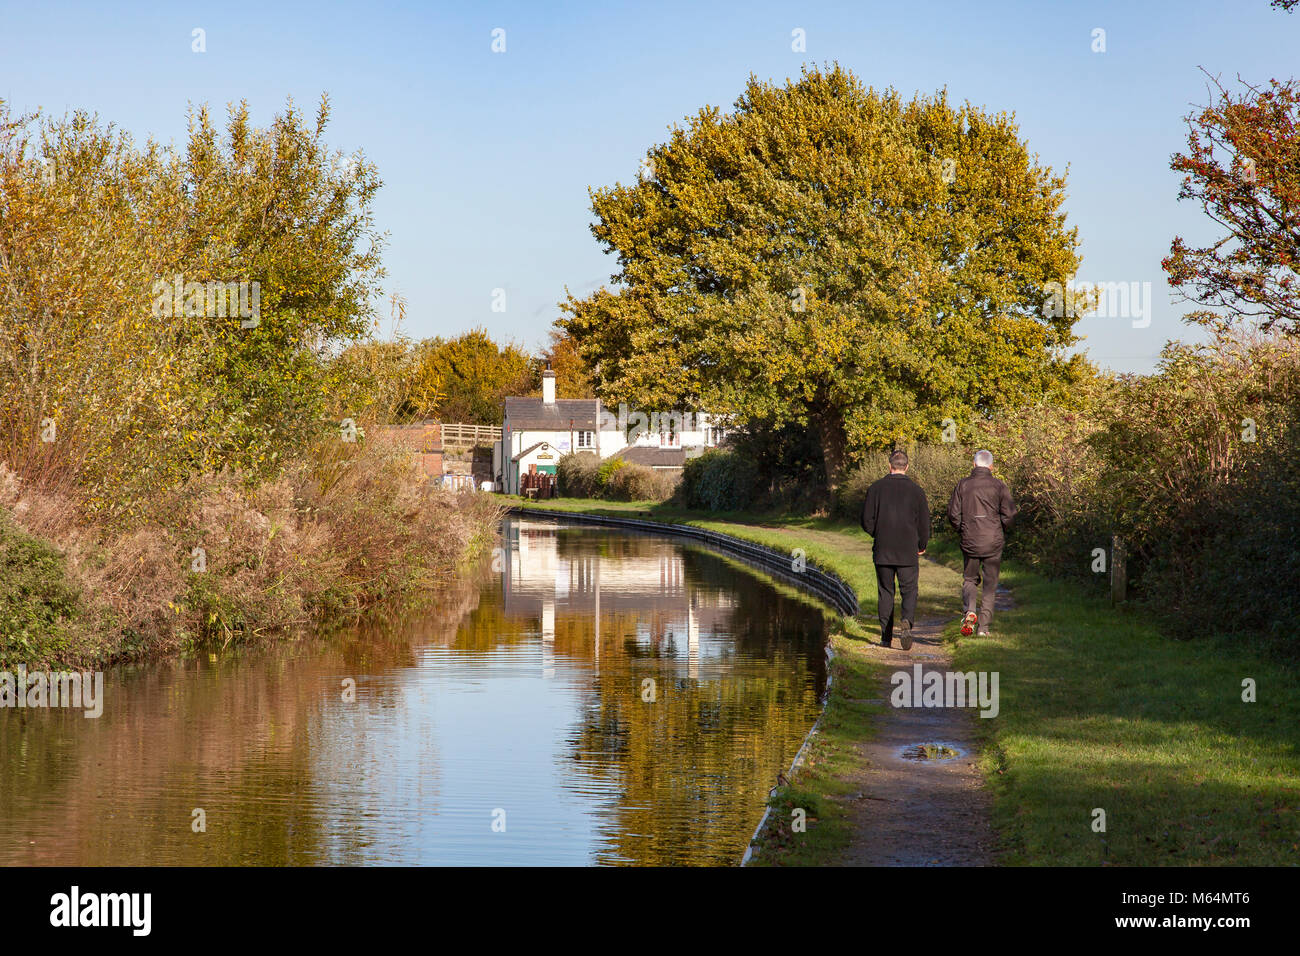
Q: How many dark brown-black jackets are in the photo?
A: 2